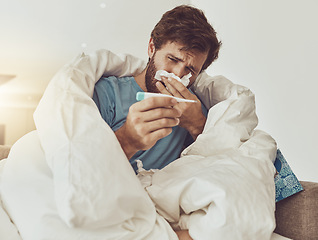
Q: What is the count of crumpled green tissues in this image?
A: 0